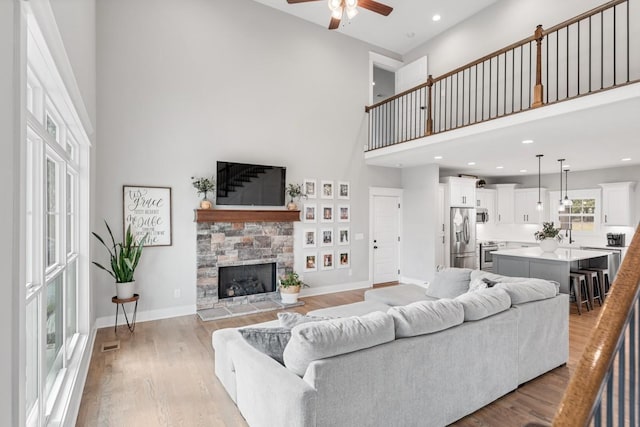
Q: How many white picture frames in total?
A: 12